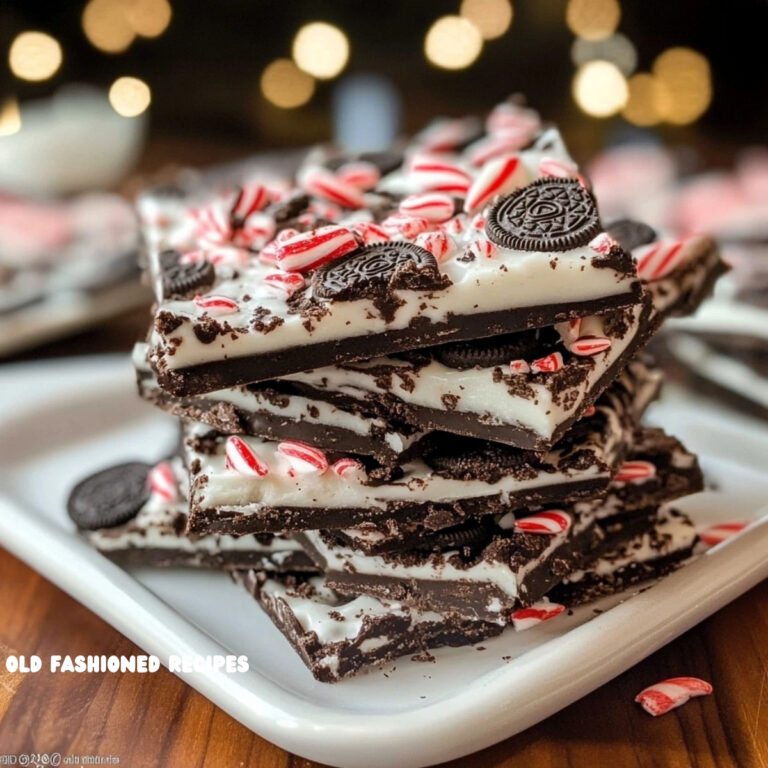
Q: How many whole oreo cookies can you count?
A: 2